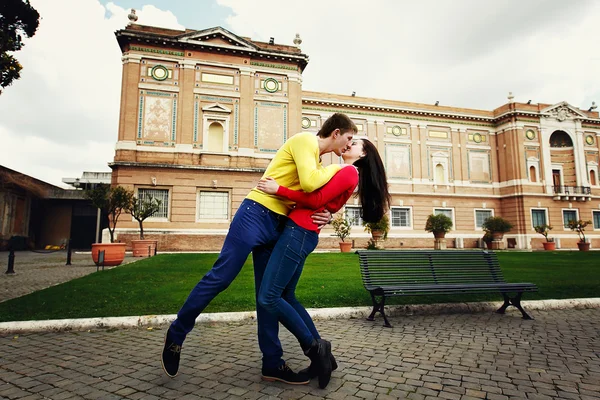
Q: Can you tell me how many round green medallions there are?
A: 7